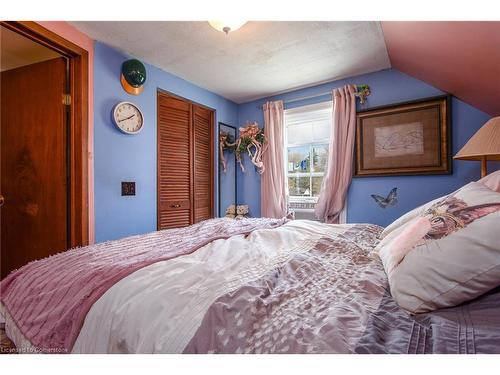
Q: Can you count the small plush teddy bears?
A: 2